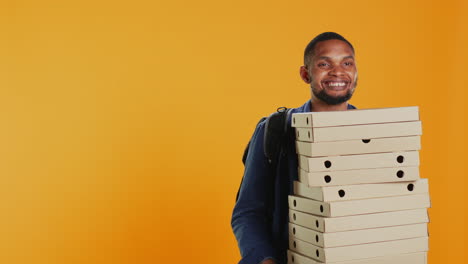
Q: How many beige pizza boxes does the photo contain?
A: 11